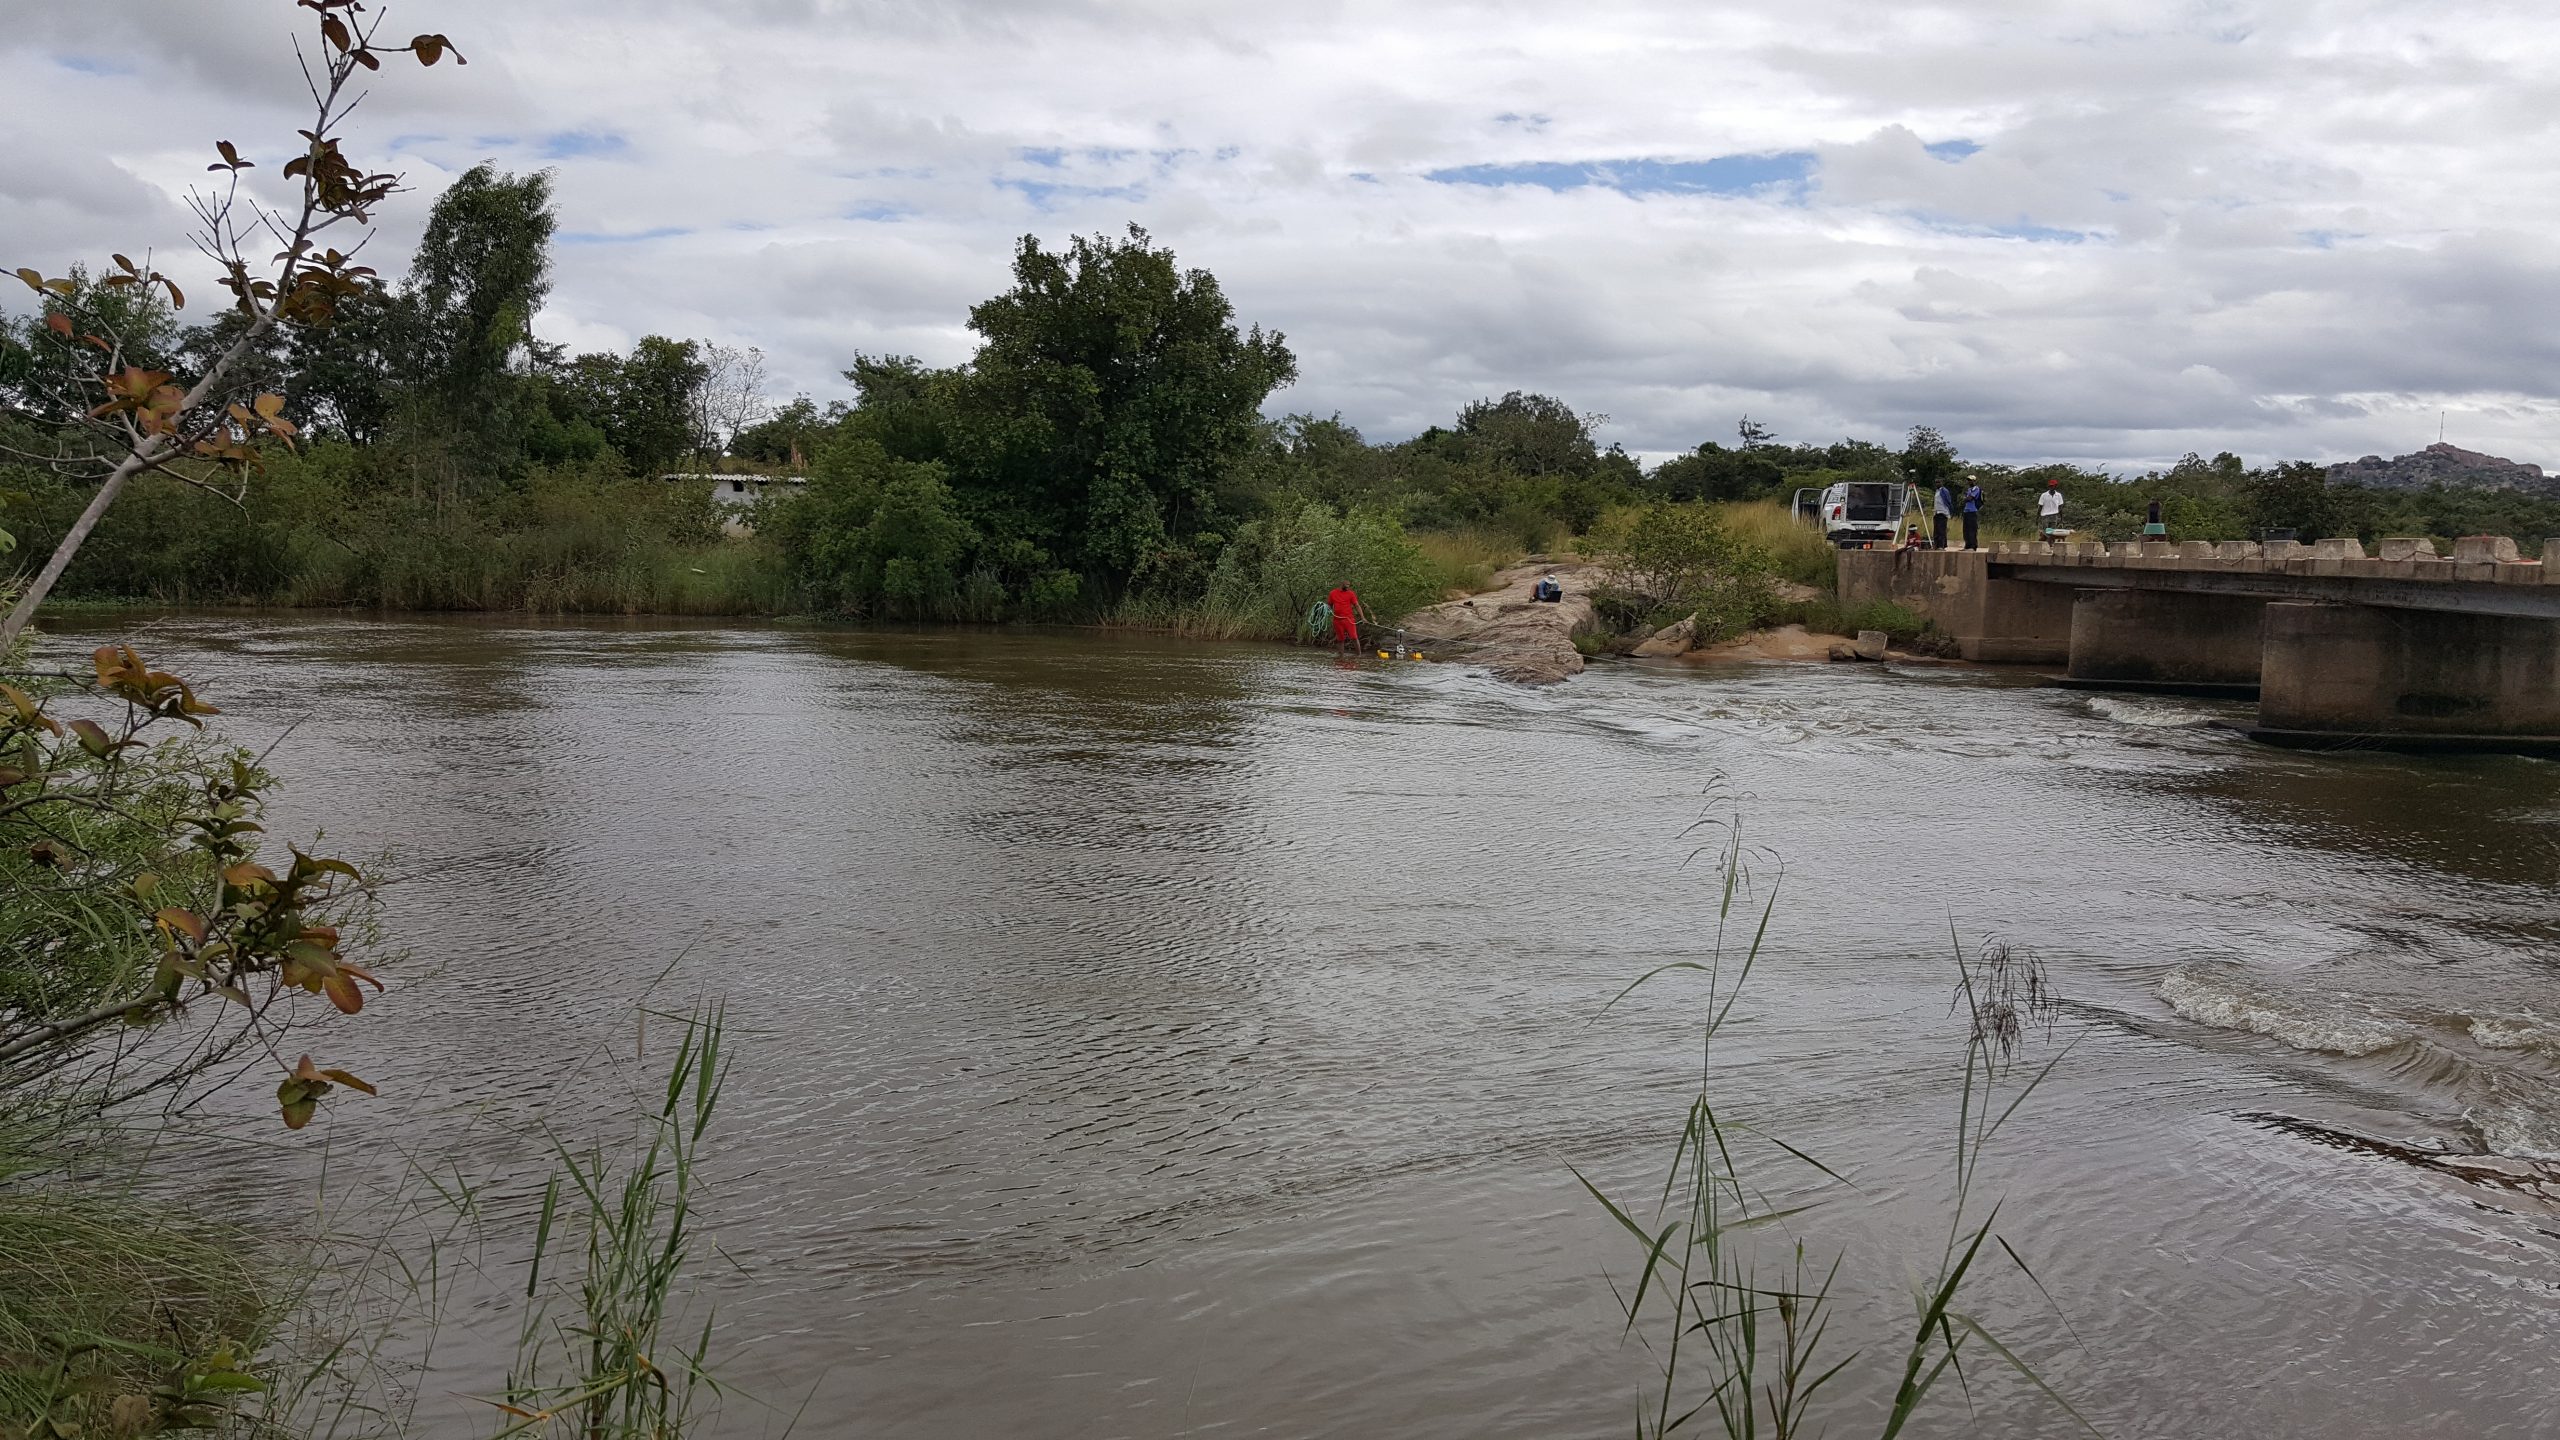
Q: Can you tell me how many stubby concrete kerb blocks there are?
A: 14